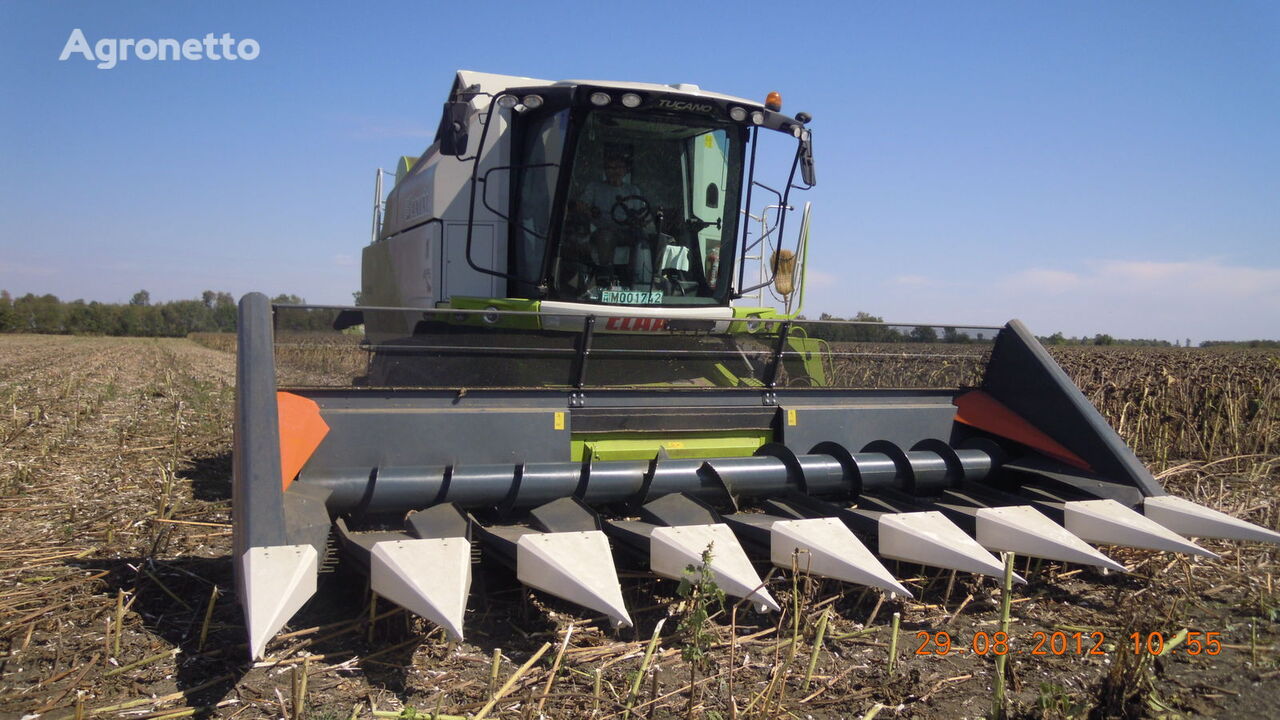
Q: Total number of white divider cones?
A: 9